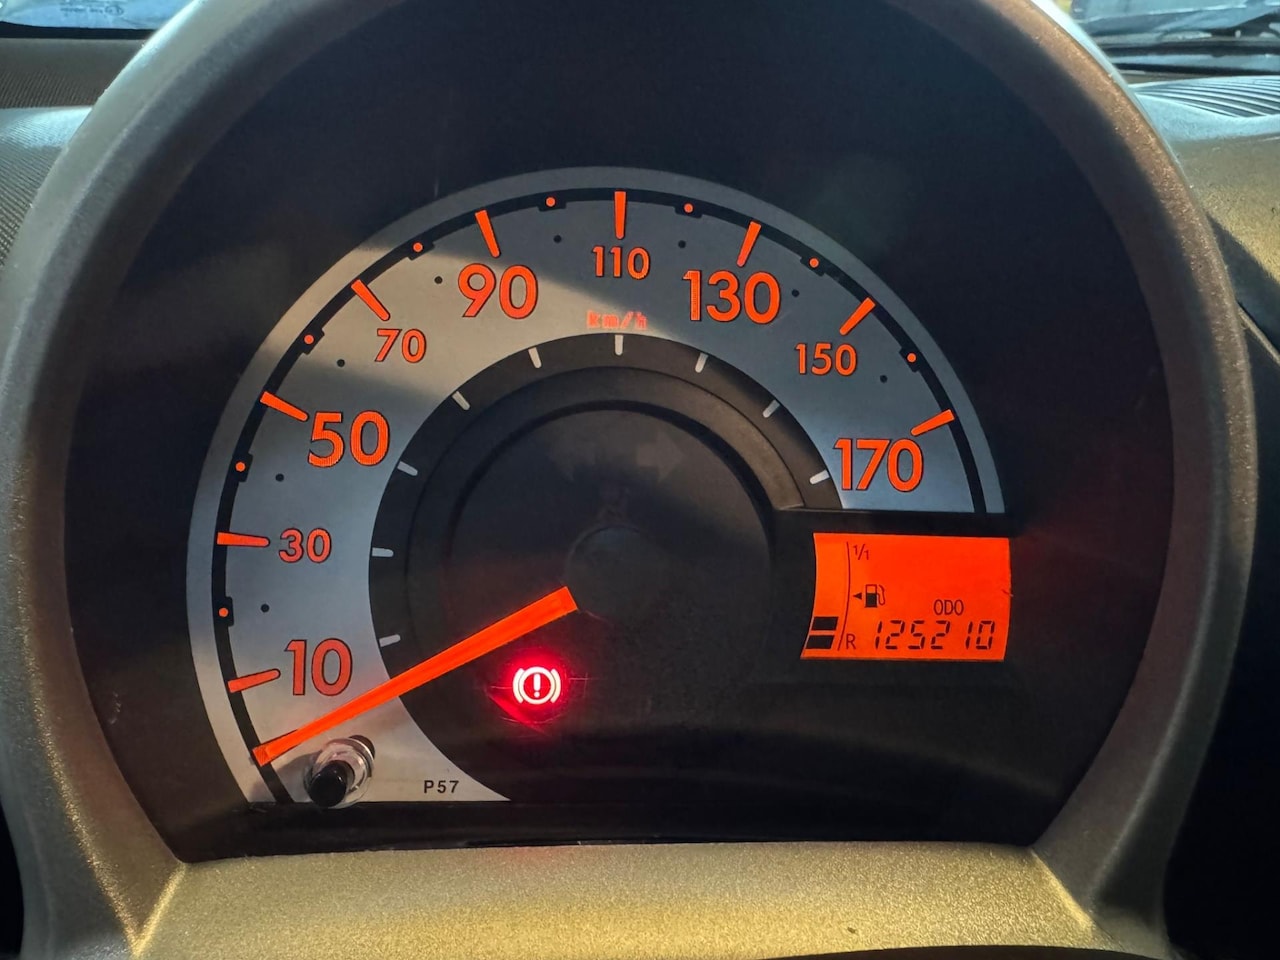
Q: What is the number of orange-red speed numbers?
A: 9